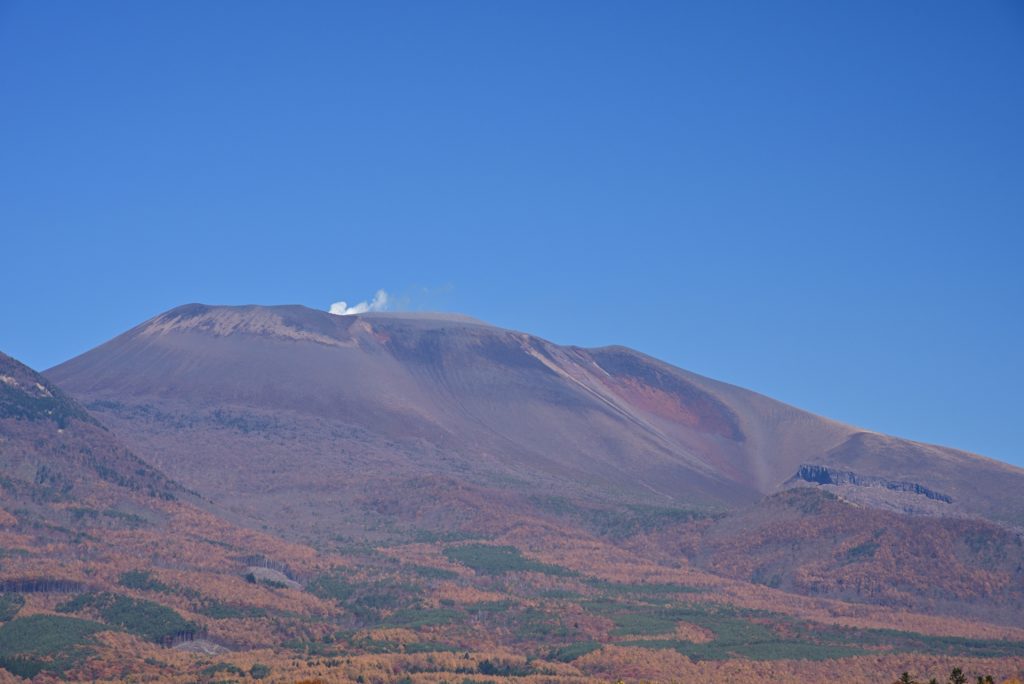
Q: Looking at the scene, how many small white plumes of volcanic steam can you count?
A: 1